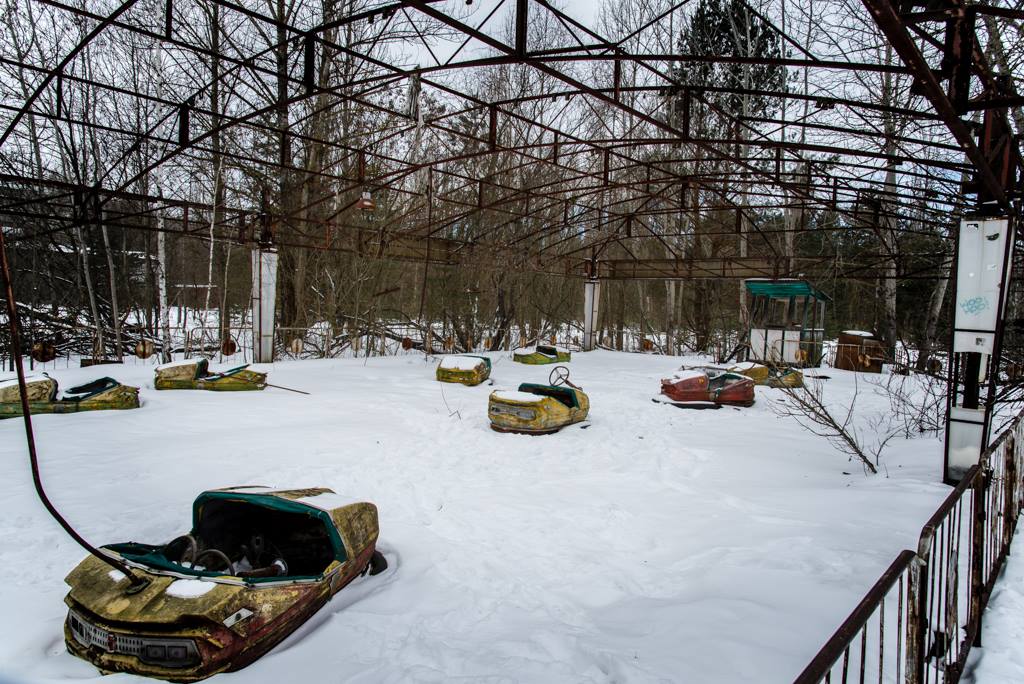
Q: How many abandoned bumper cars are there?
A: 8